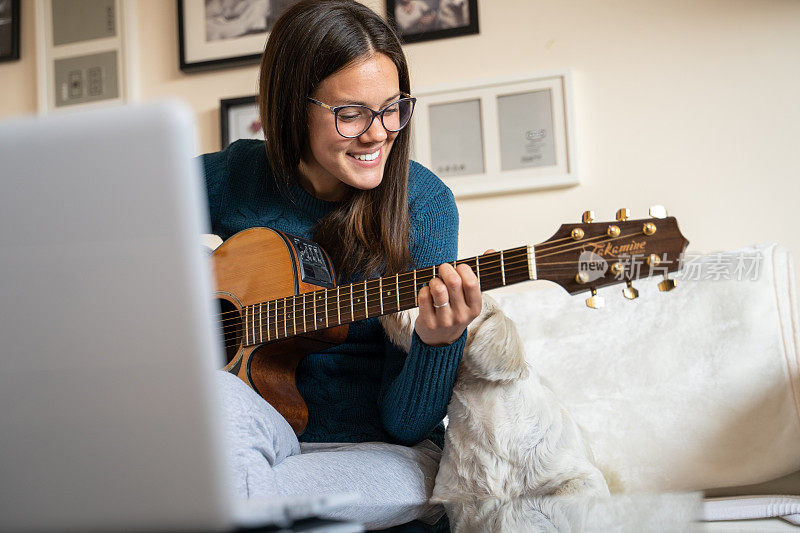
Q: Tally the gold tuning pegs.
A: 6